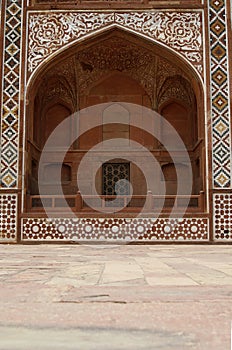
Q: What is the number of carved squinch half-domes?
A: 2